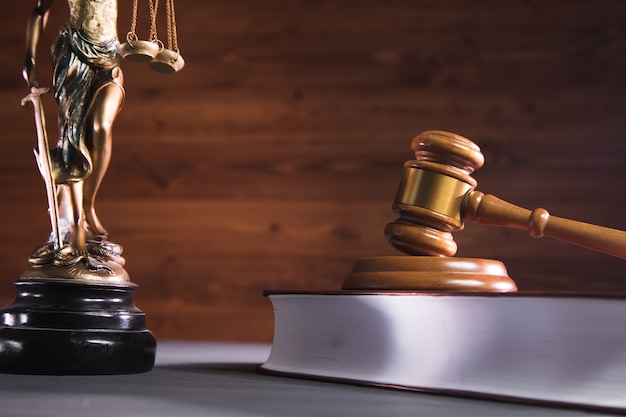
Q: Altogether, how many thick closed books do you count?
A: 1